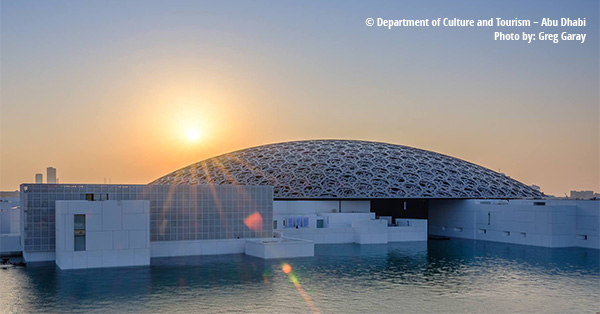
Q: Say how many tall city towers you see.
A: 2